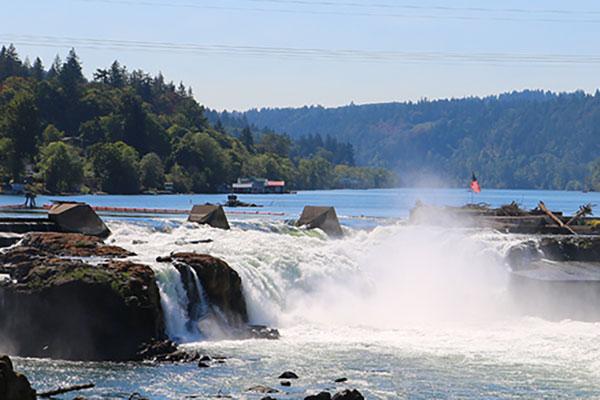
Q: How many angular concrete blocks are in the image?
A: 3